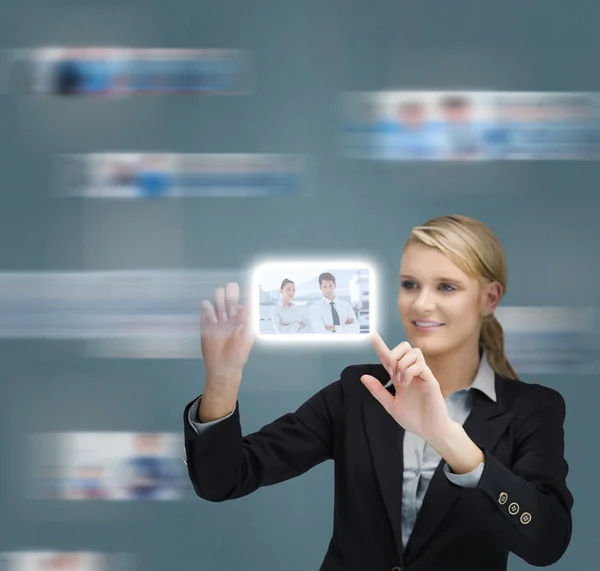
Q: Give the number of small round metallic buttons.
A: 3